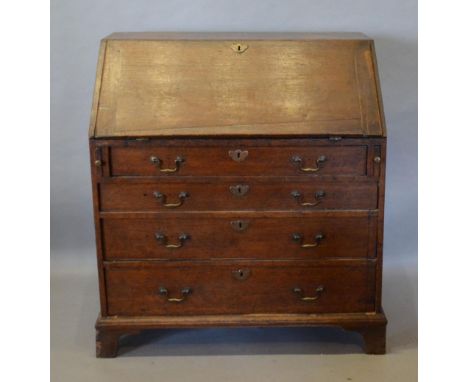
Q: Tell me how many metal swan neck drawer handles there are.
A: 8